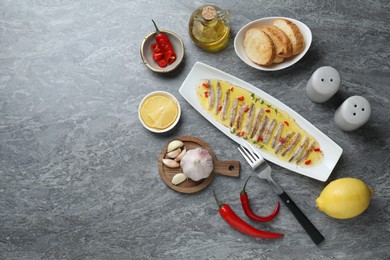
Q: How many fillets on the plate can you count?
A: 14